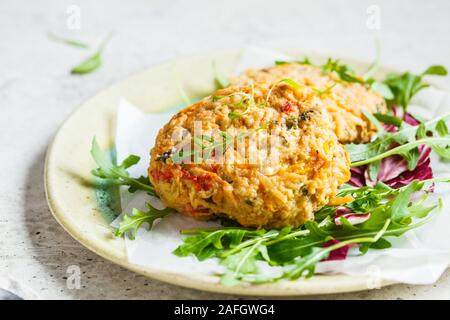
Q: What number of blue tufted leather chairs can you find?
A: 0